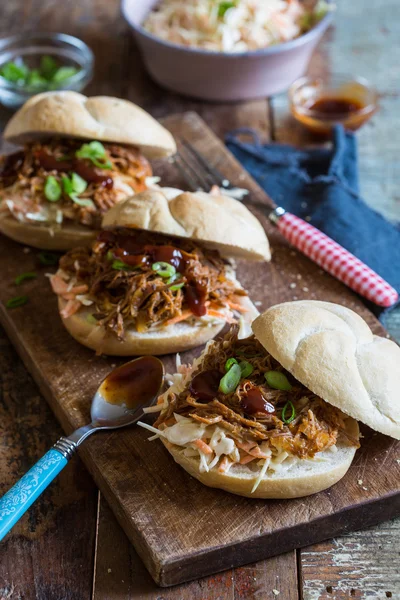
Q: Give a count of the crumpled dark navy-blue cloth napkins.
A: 1